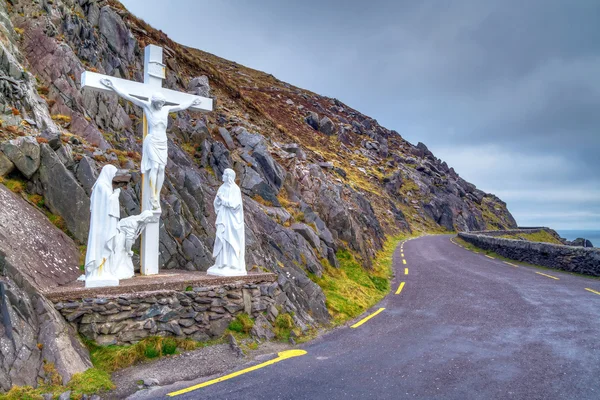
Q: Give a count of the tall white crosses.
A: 1